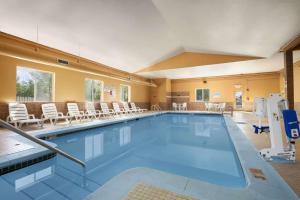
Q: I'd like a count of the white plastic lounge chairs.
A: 8